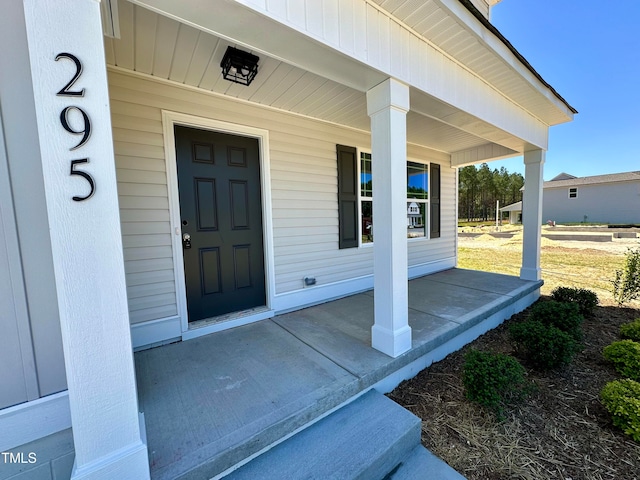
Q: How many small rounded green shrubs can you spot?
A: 7